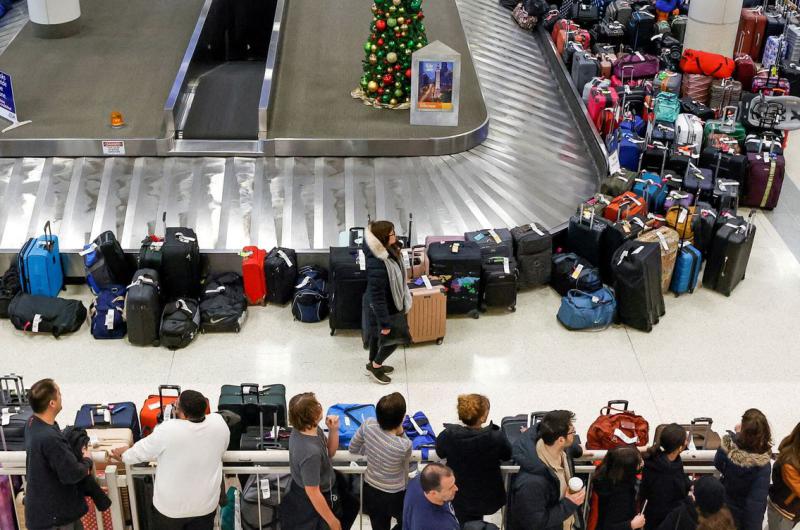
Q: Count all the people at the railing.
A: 12